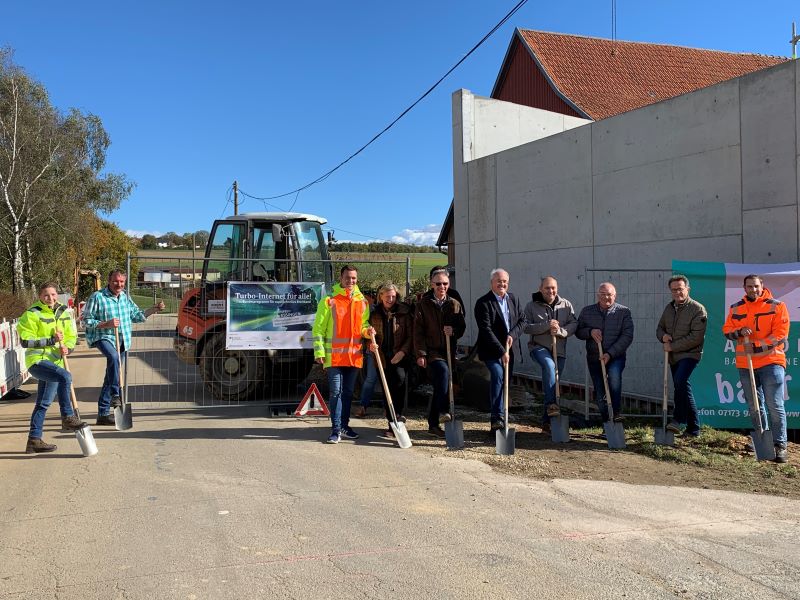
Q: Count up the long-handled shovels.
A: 9